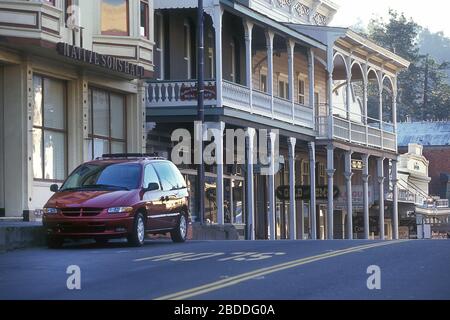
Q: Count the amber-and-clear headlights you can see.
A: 2